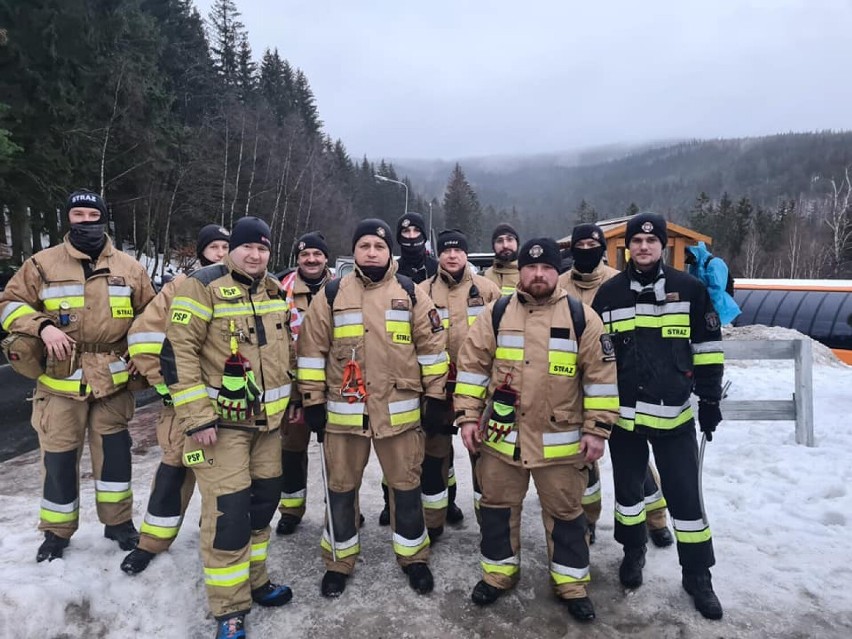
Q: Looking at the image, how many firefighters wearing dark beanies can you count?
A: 11